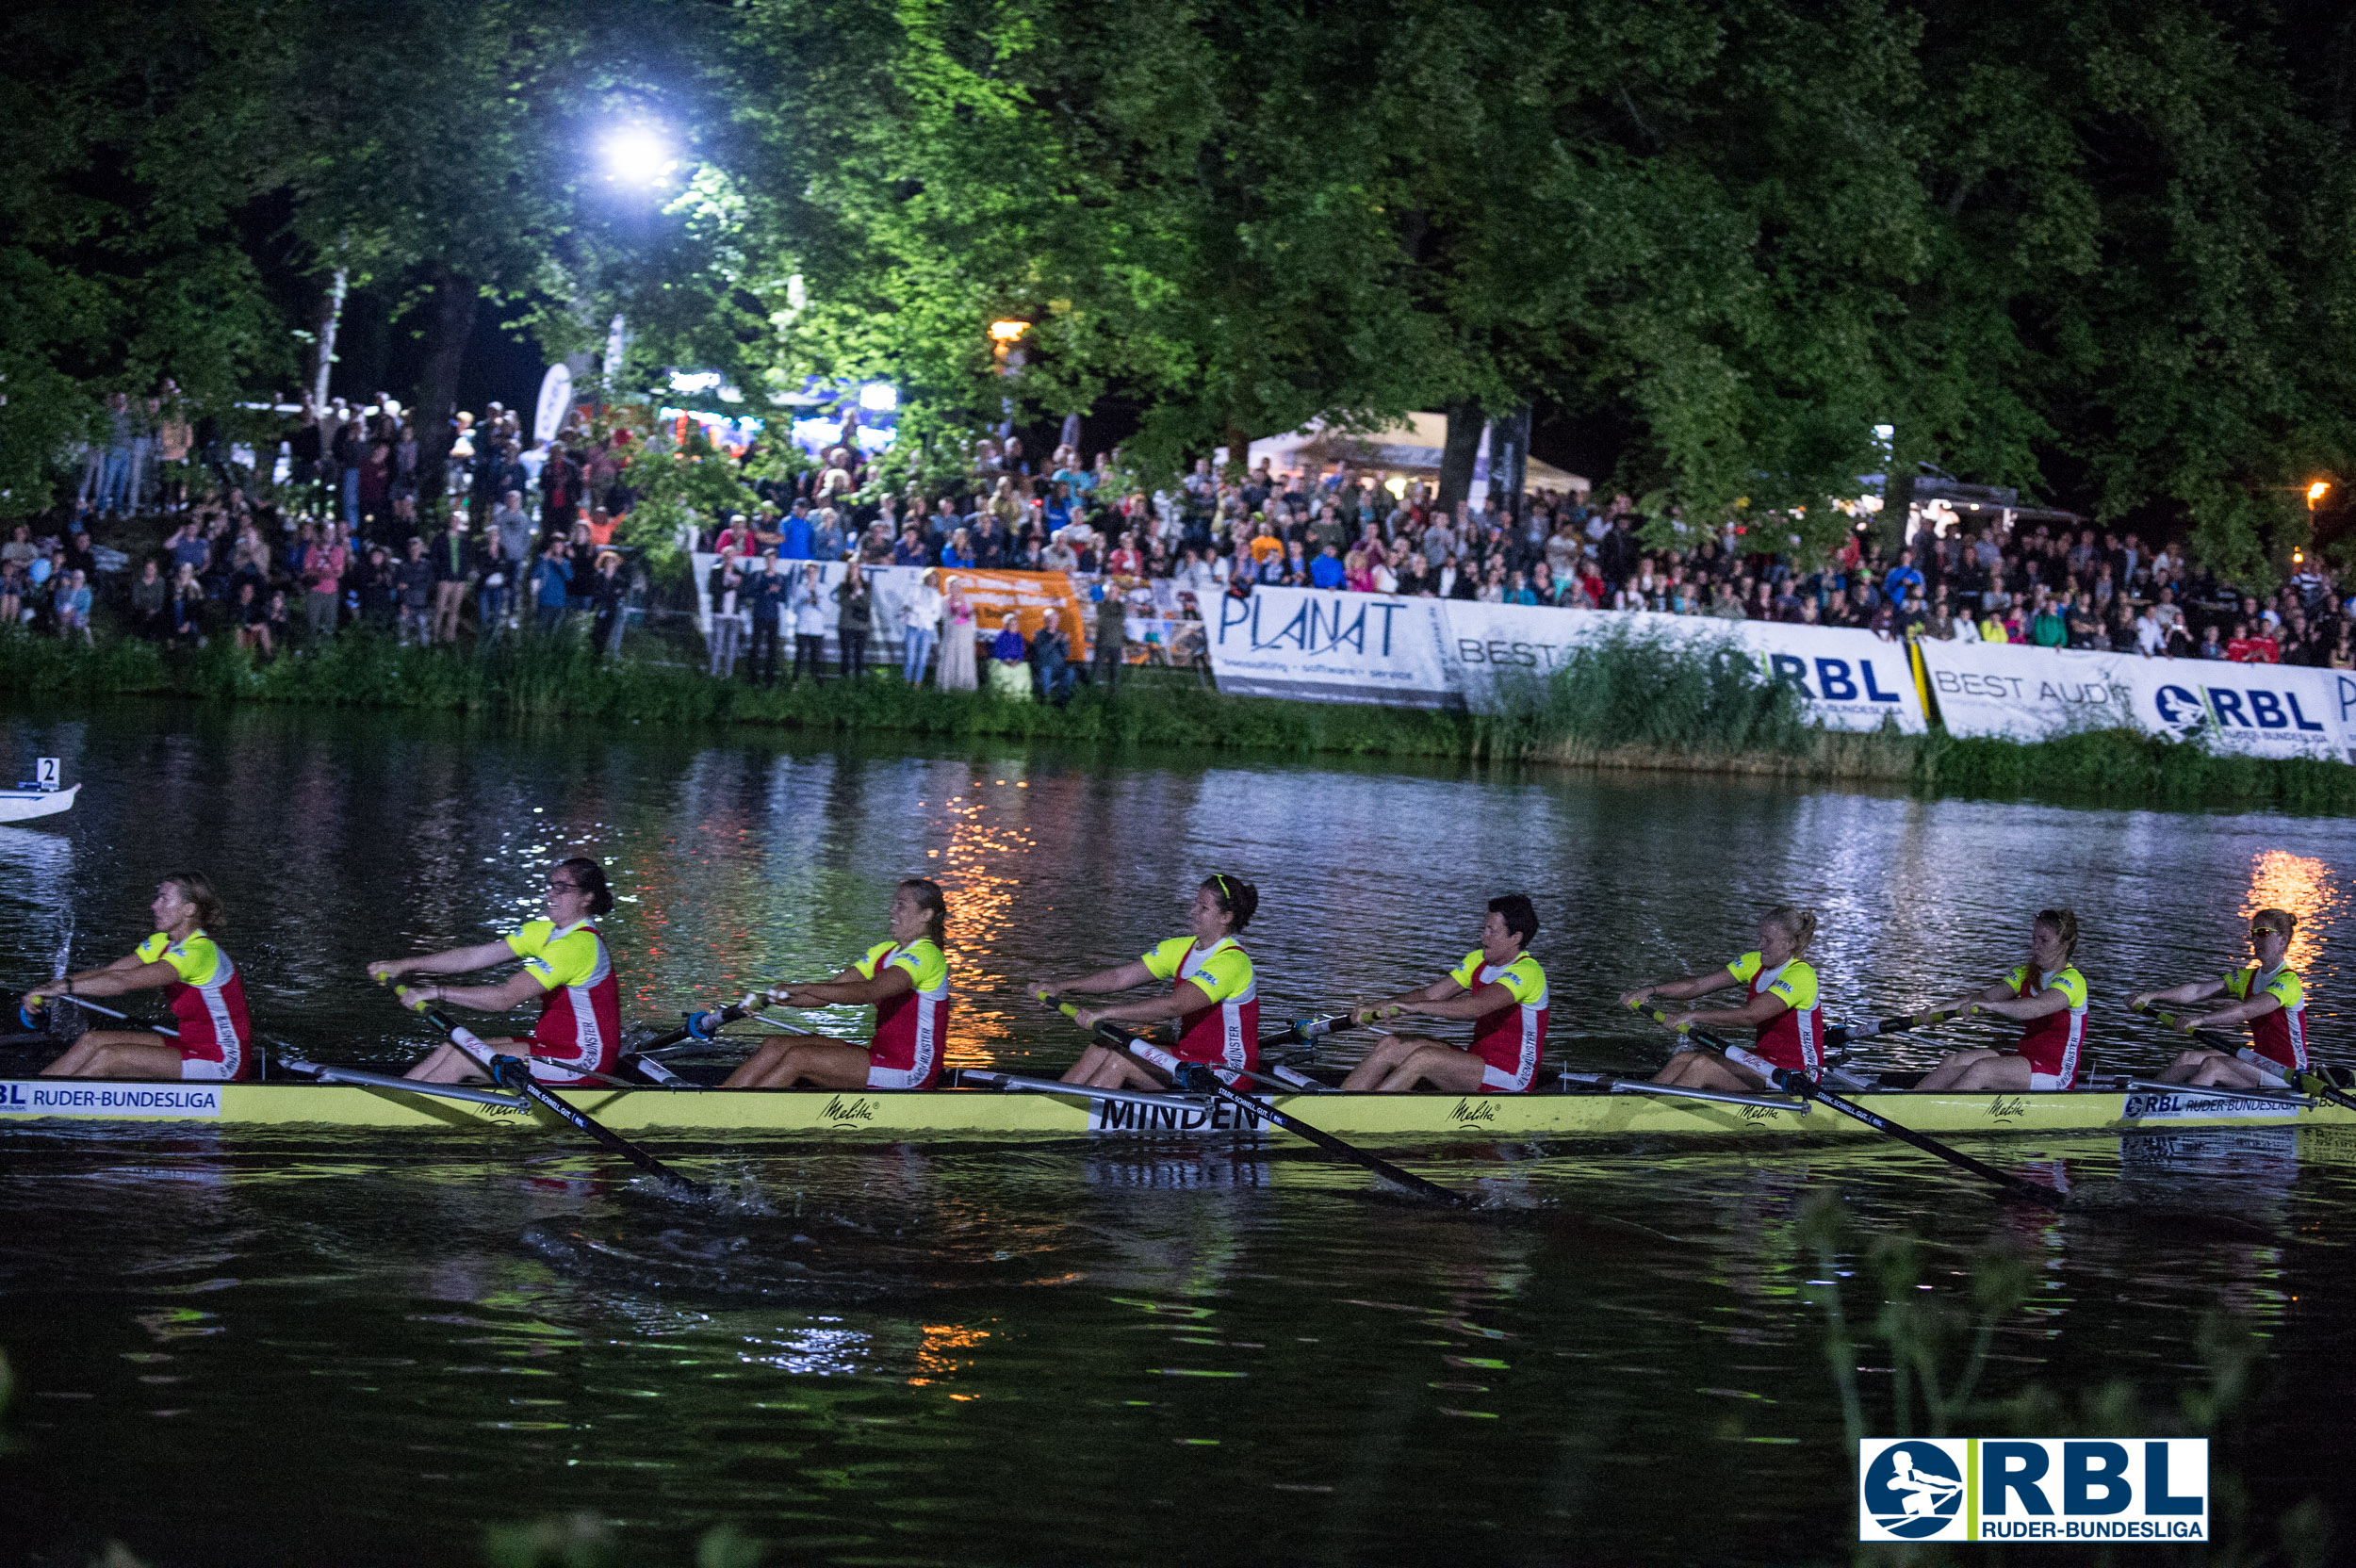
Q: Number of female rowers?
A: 8